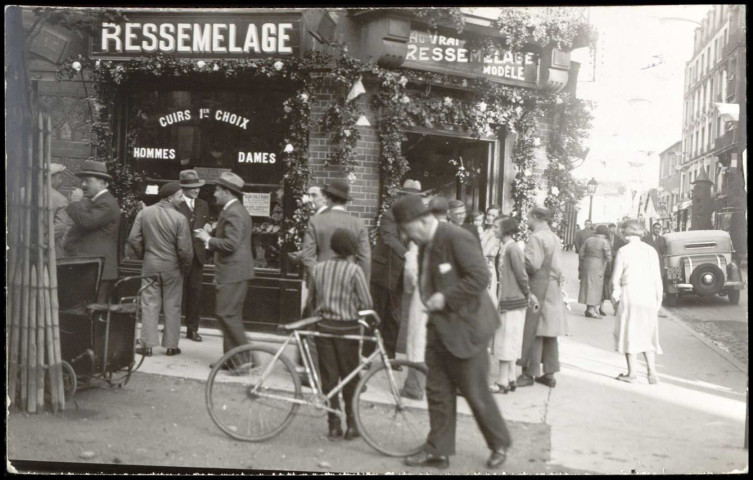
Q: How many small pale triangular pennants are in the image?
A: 2